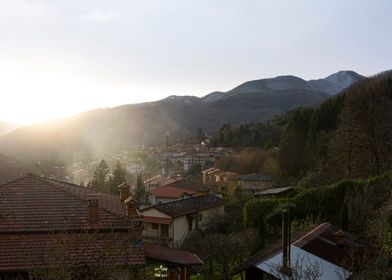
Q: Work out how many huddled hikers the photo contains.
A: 0